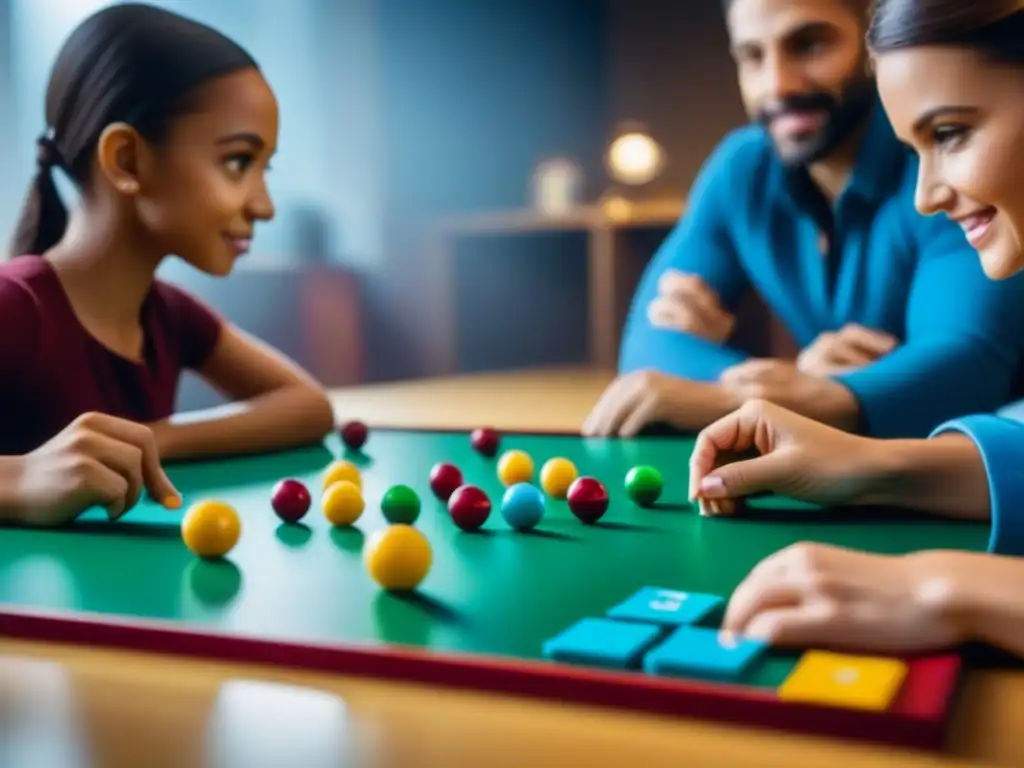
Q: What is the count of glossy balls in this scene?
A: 15